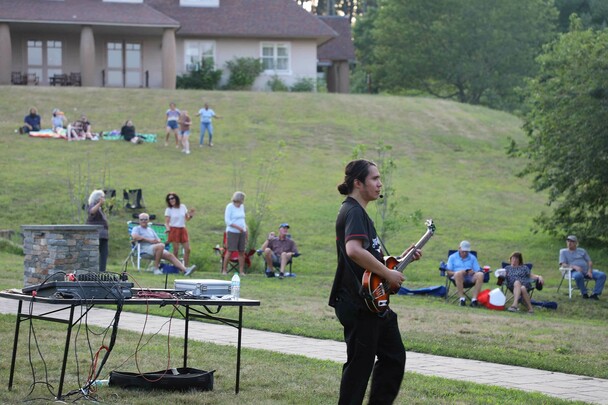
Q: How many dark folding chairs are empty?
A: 2